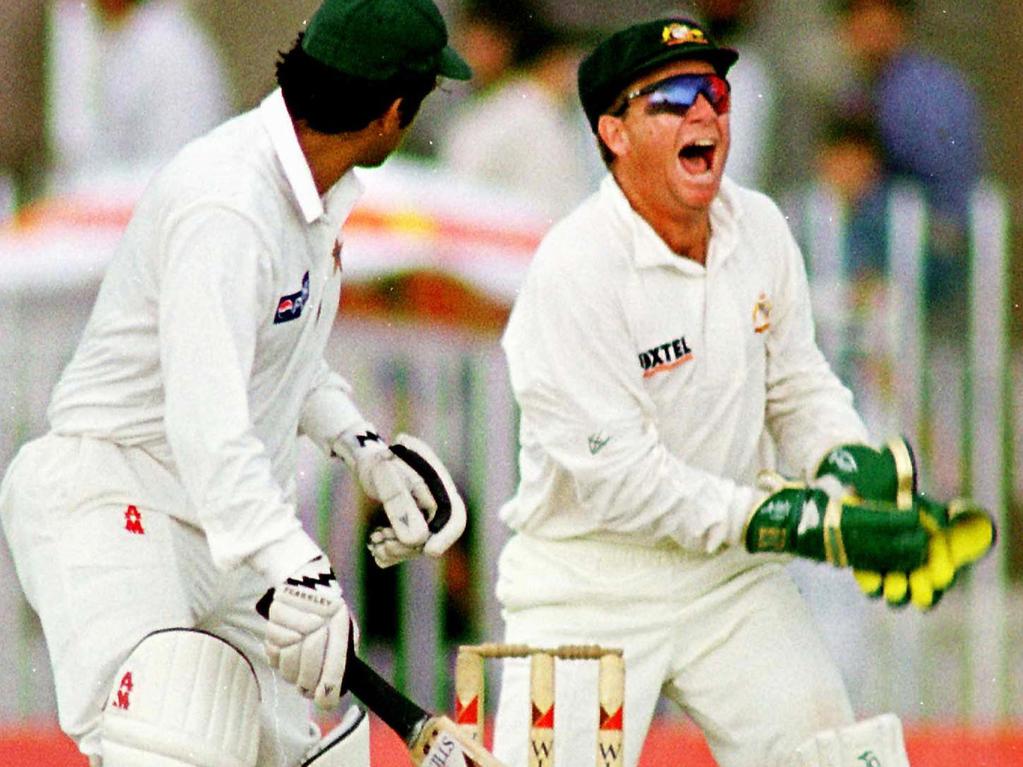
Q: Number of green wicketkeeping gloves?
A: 2